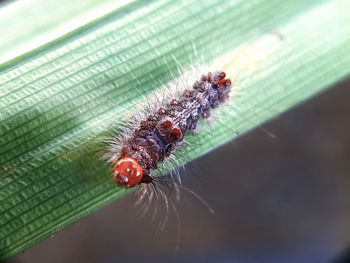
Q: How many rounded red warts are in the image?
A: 4